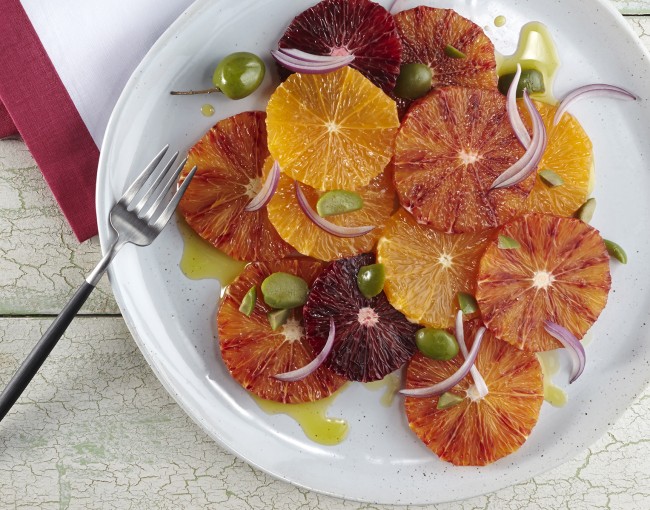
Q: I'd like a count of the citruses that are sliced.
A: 12